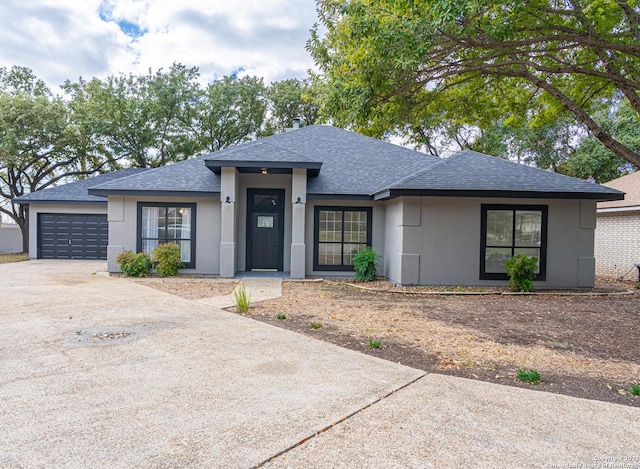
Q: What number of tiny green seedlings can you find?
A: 5